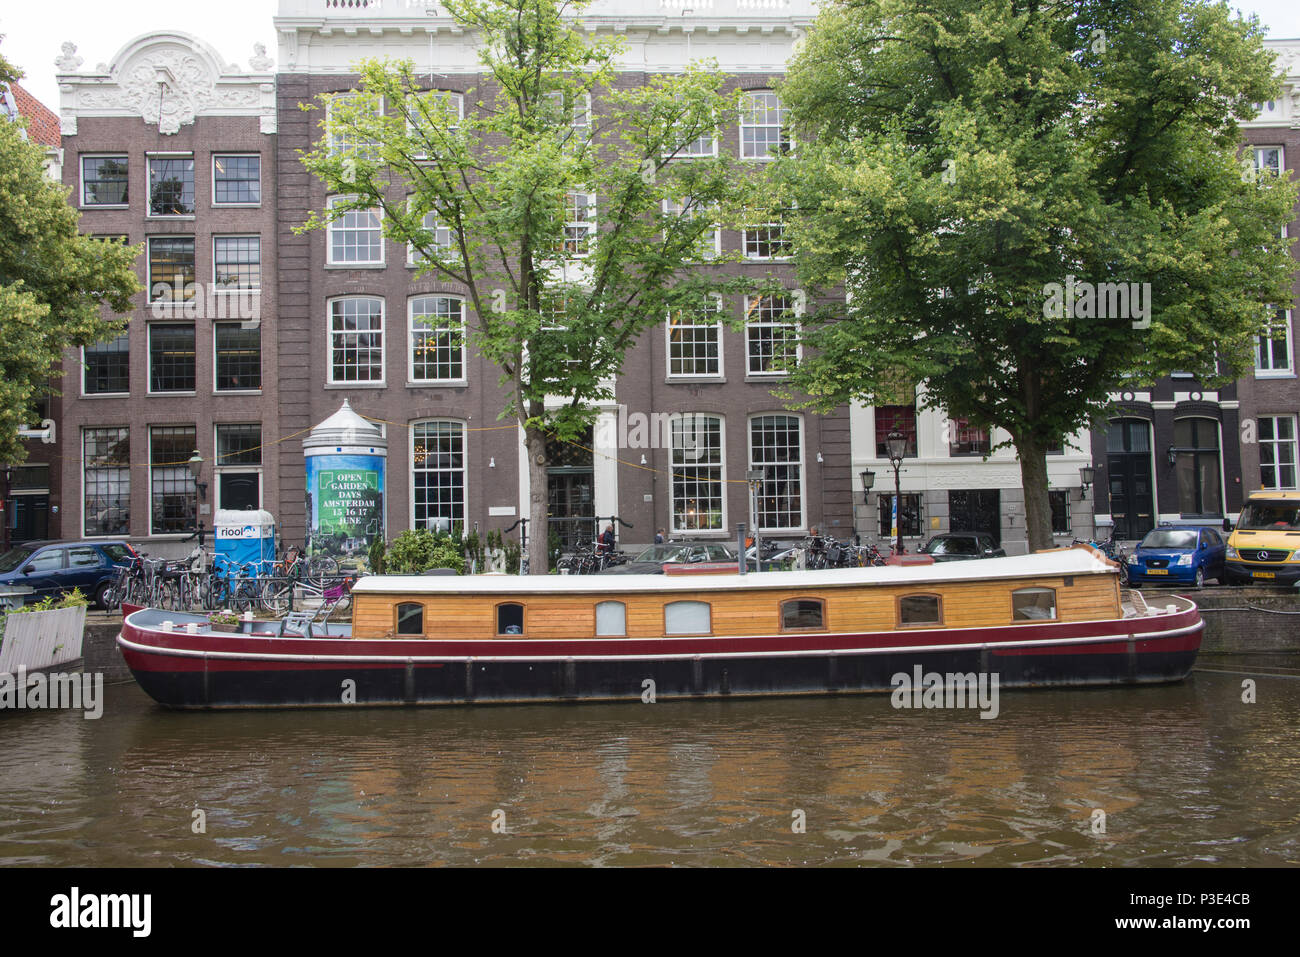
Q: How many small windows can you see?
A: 7